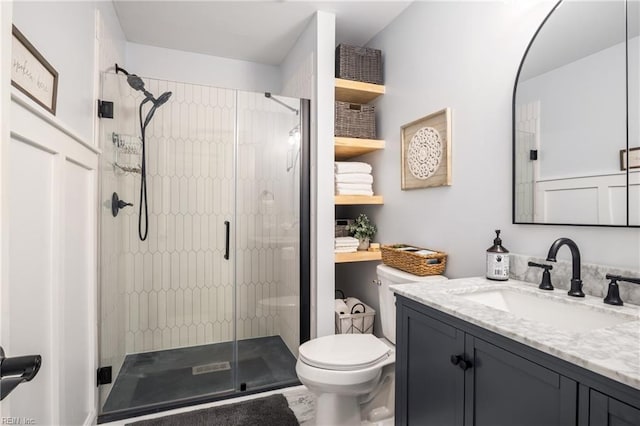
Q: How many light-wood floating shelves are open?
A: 4